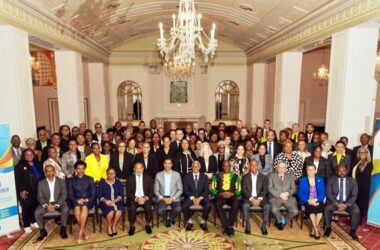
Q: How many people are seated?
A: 11